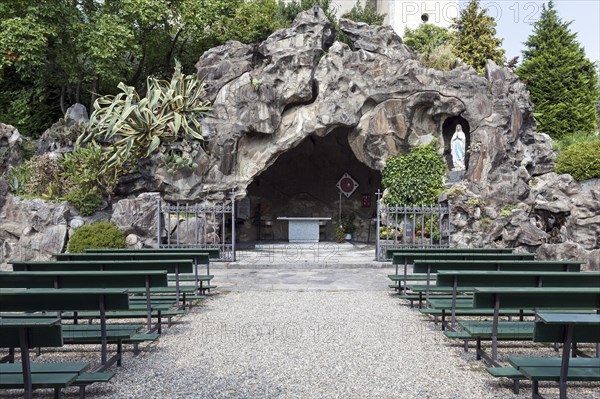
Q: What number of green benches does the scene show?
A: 12